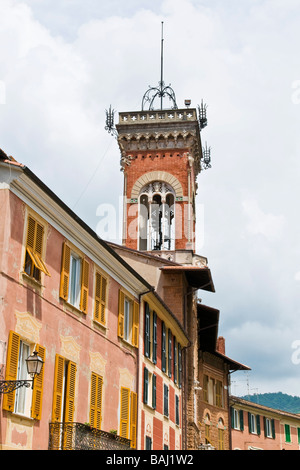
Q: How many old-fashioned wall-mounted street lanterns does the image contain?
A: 1